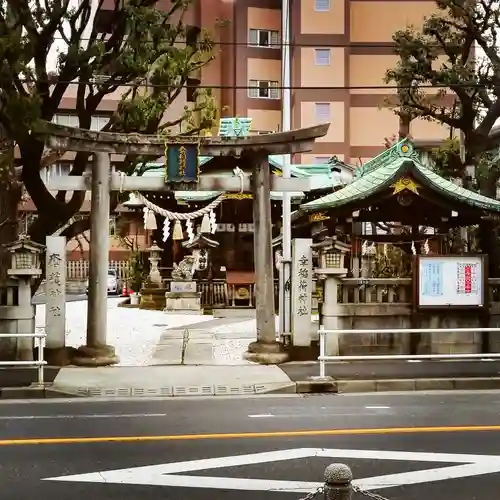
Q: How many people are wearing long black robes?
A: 0